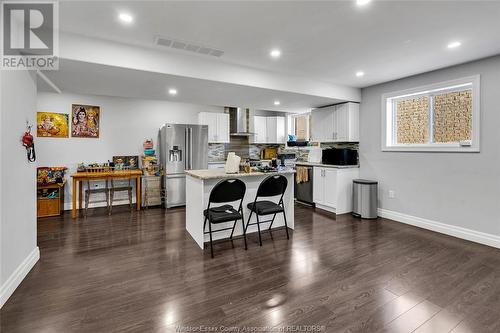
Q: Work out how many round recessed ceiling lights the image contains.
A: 7